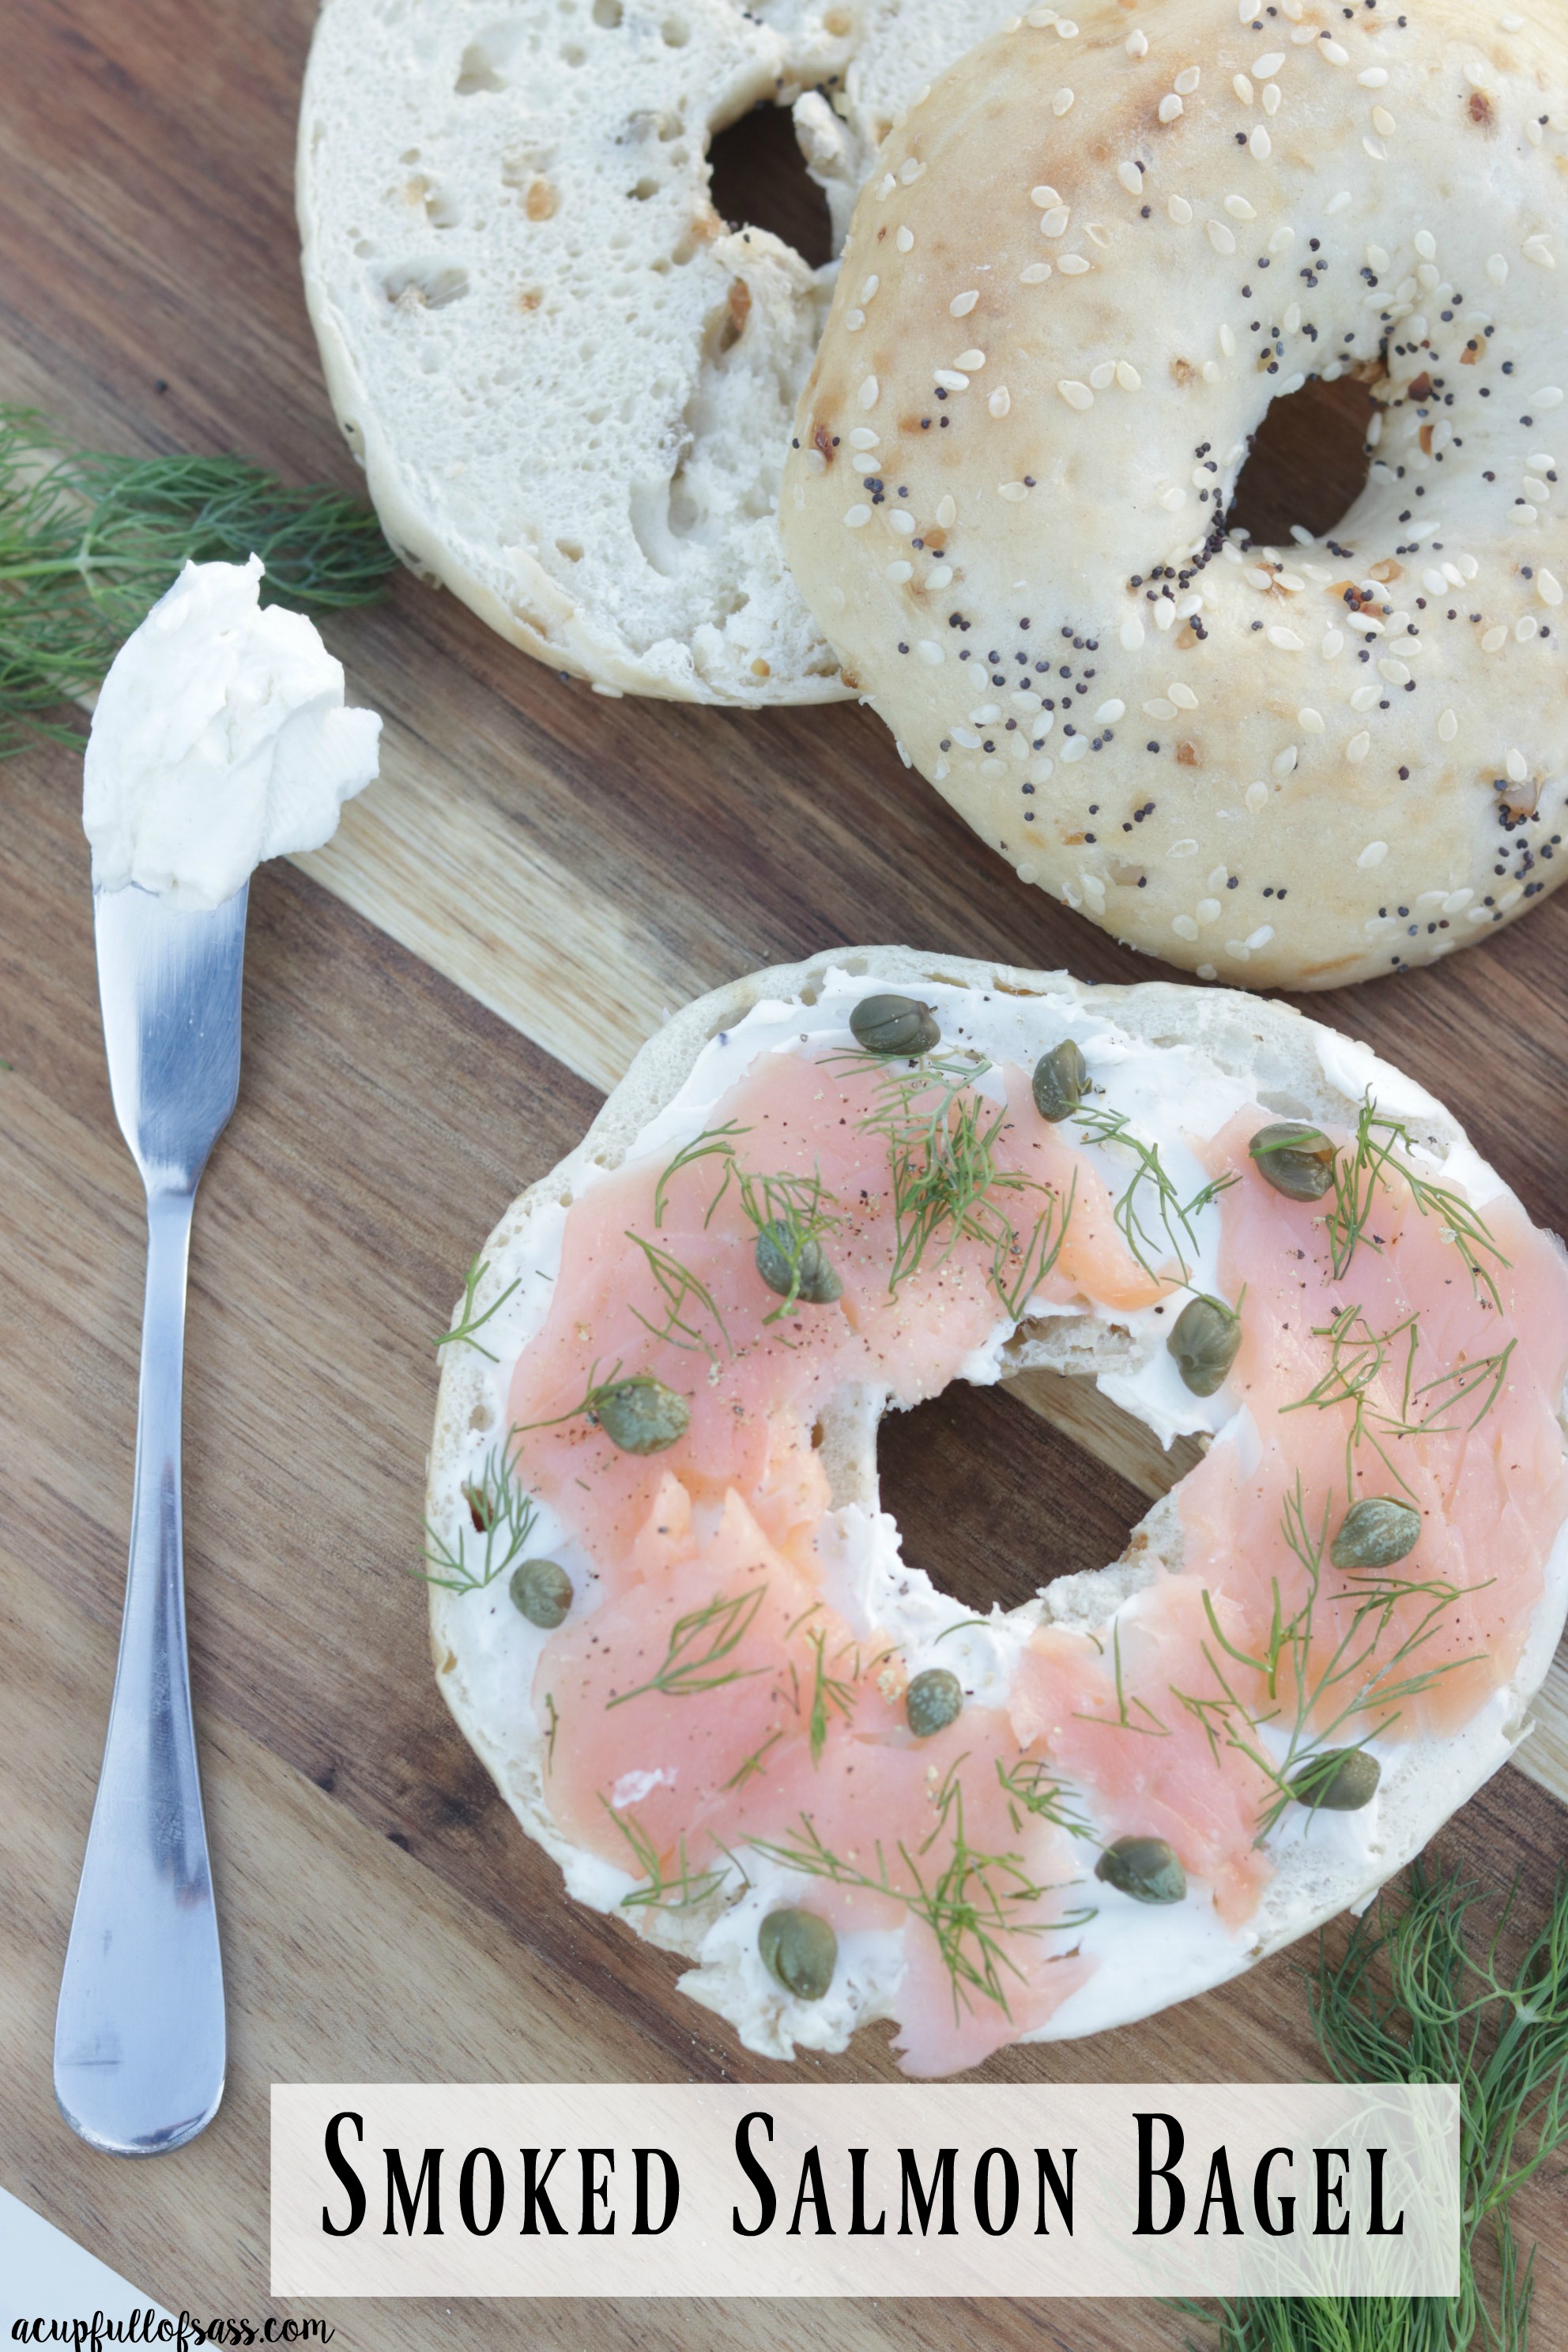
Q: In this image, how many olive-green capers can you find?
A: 12